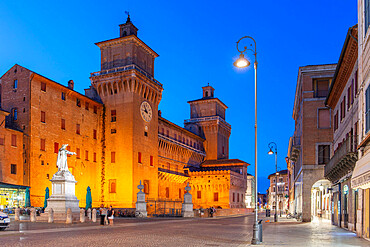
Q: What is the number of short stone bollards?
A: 7